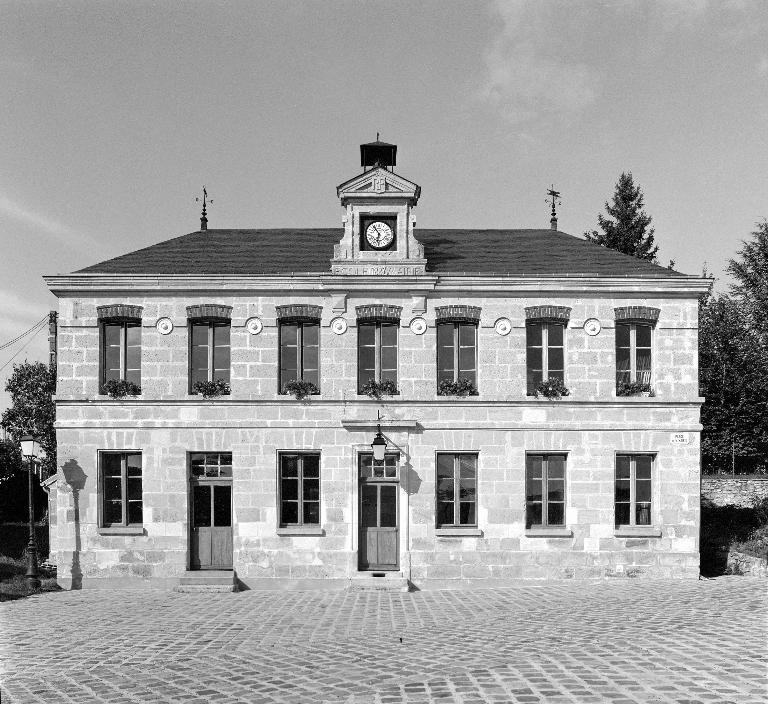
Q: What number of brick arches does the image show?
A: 7